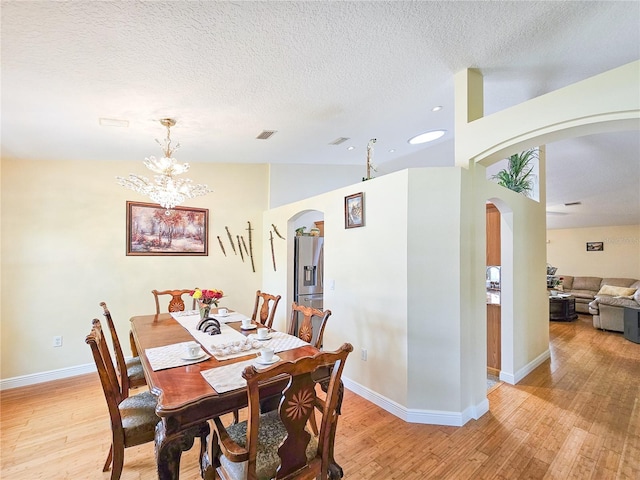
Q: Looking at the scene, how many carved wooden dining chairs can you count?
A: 6